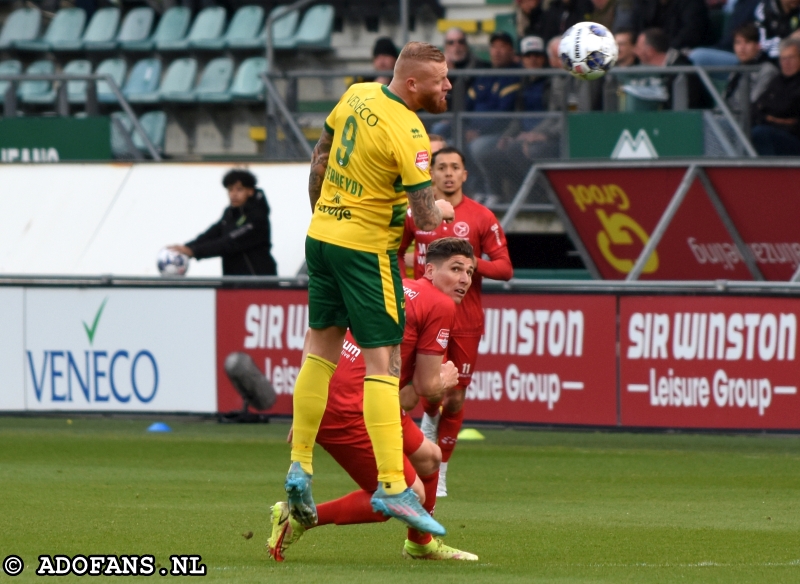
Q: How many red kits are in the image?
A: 2